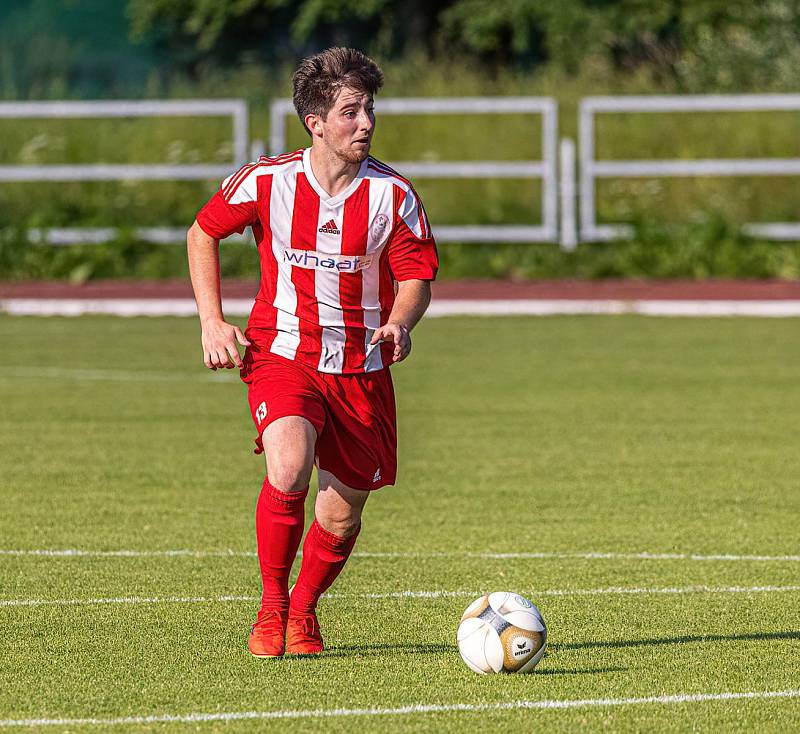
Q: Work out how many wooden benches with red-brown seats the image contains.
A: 0